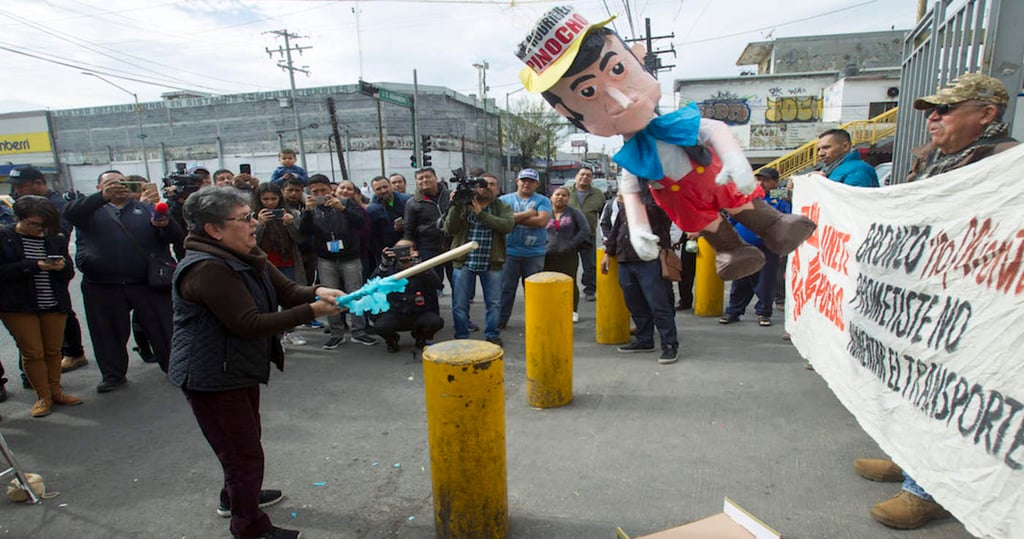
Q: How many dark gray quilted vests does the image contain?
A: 1